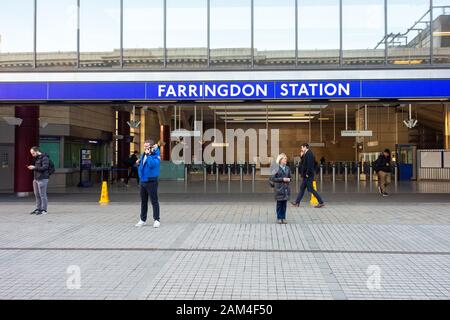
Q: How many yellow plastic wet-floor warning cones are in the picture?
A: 2